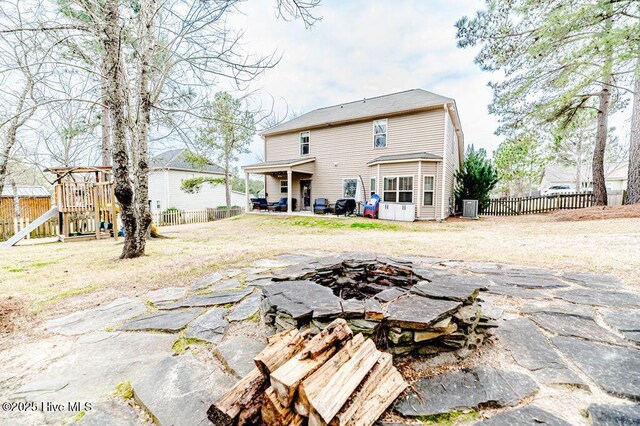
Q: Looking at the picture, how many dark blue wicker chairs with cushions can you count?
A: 3